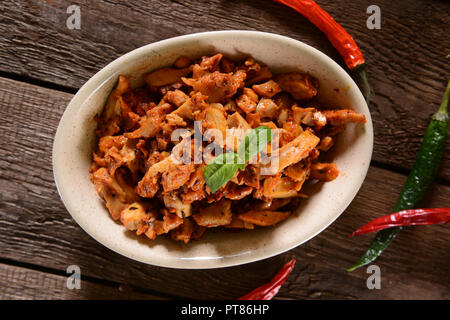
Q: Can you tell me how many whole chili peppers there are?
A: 4